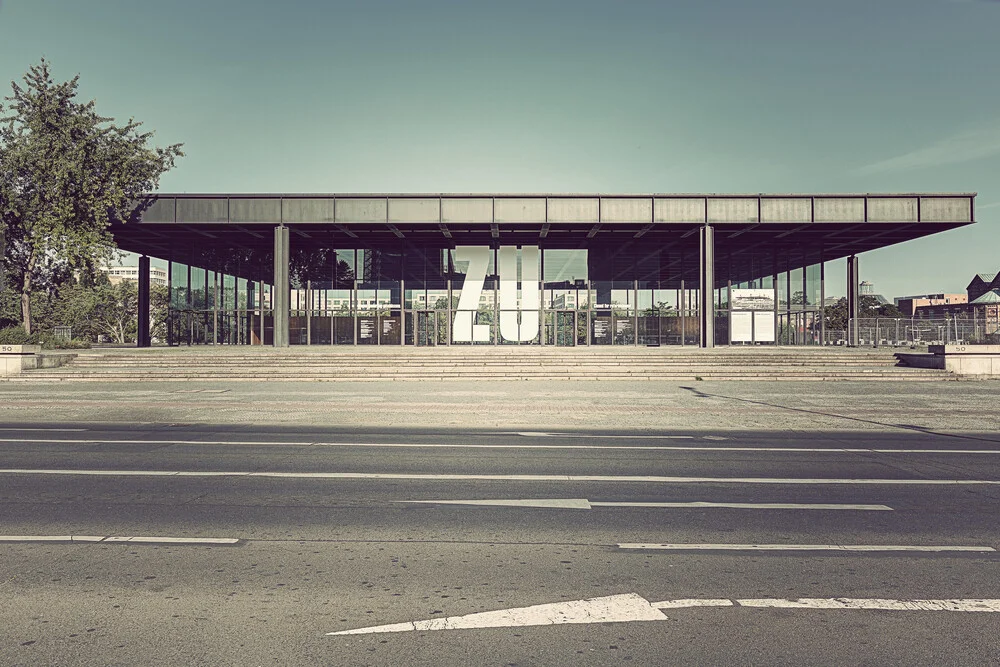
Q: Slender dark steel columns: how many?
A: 4